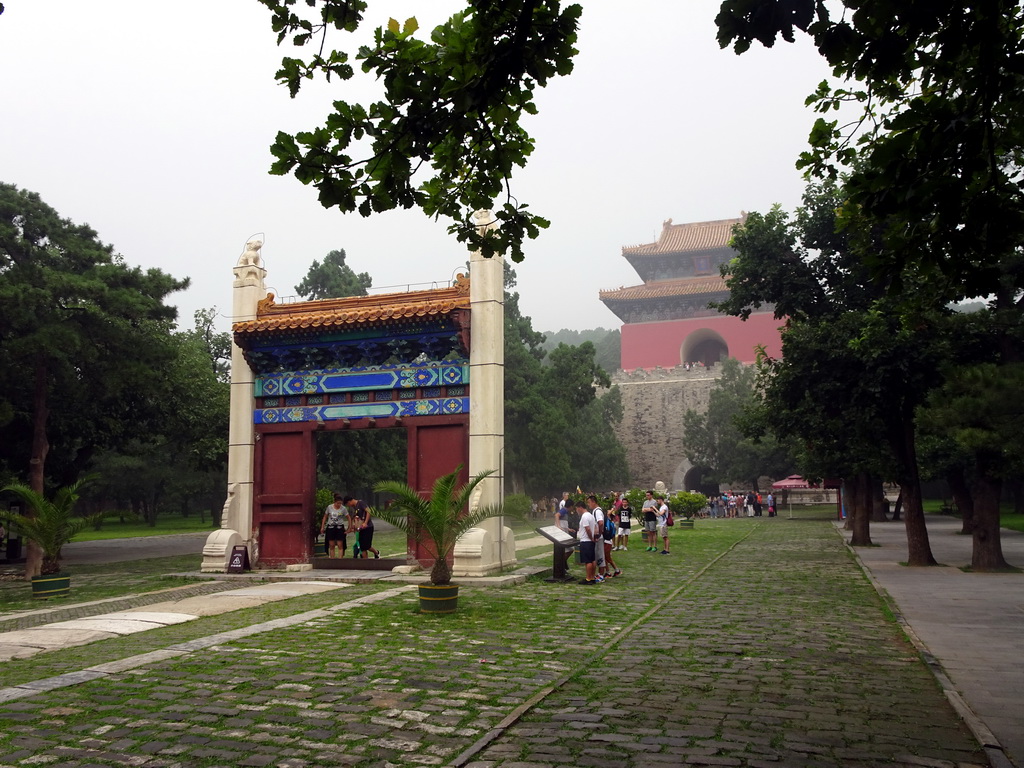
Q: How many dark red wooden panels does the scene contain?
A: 2